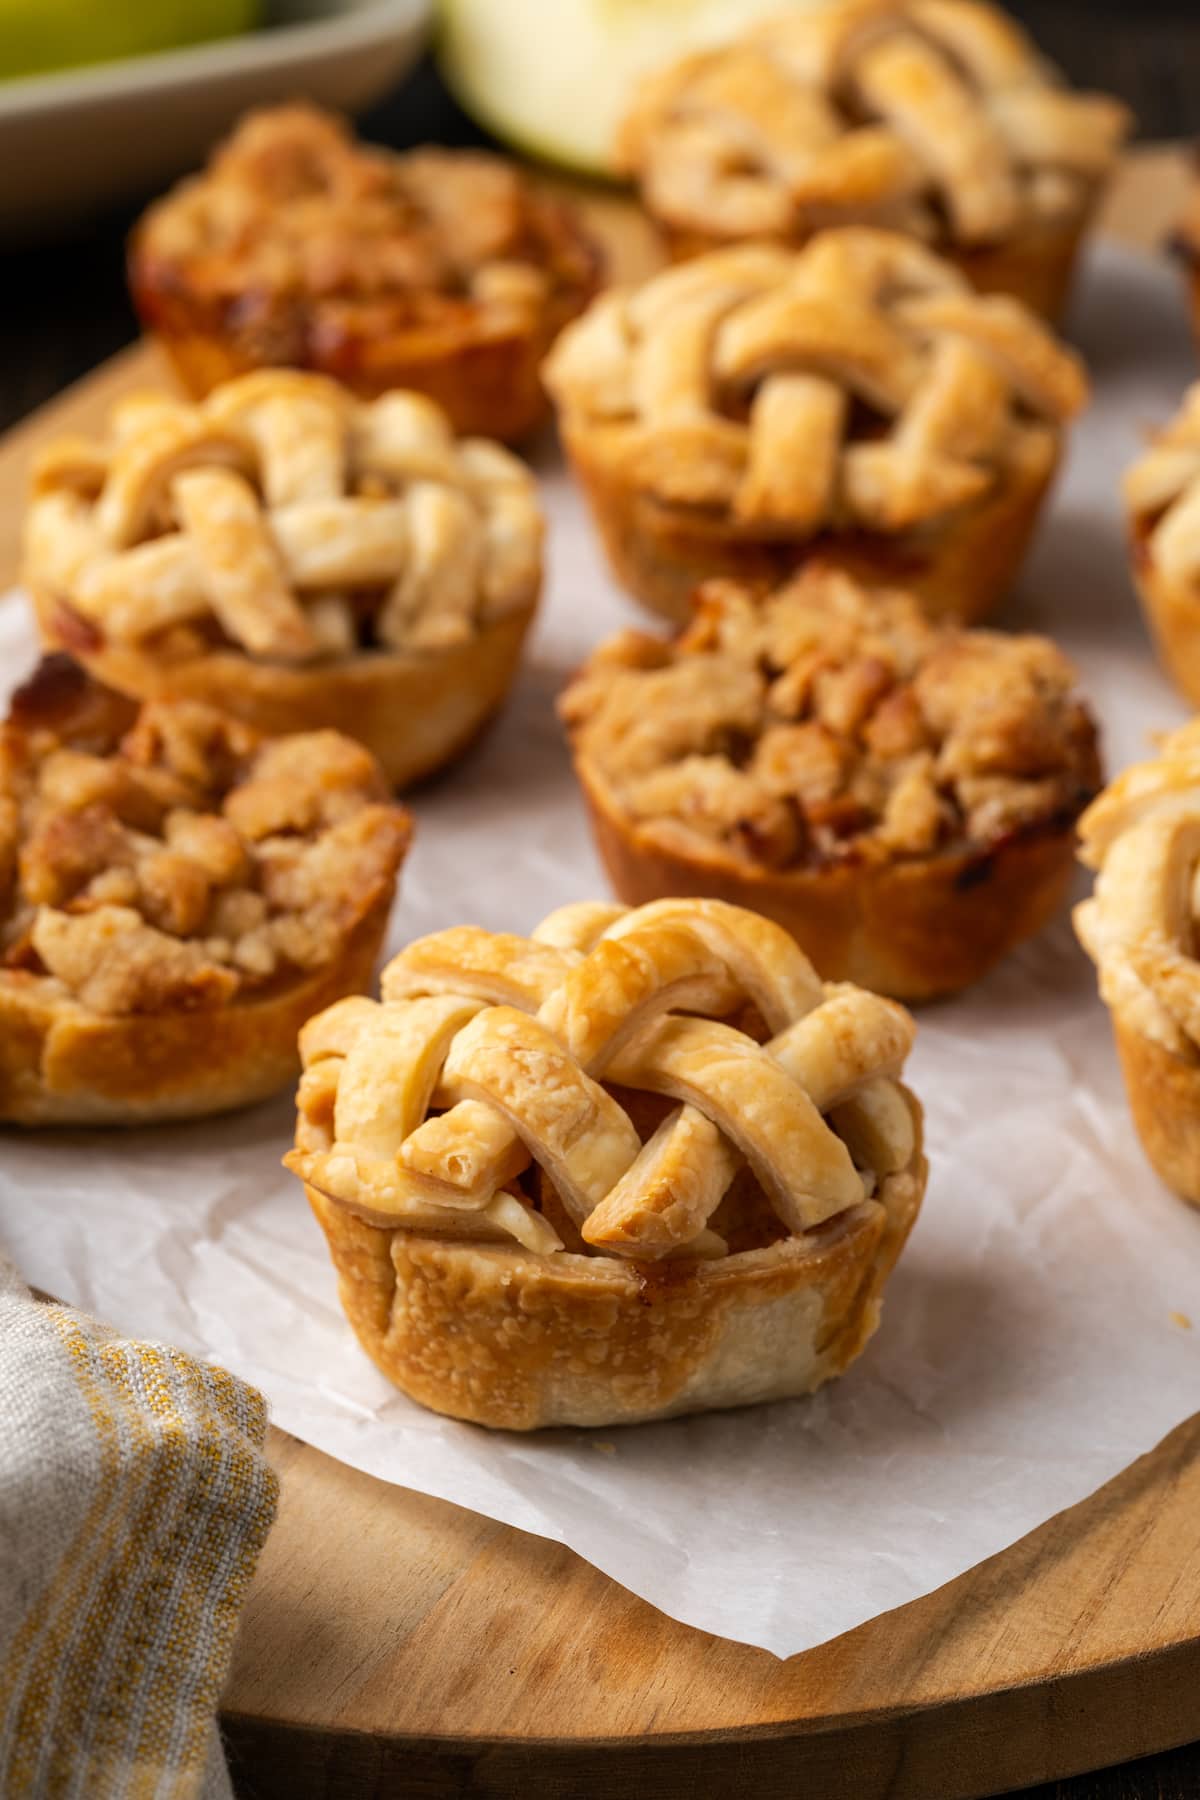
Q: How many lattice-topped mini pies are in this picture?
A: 6